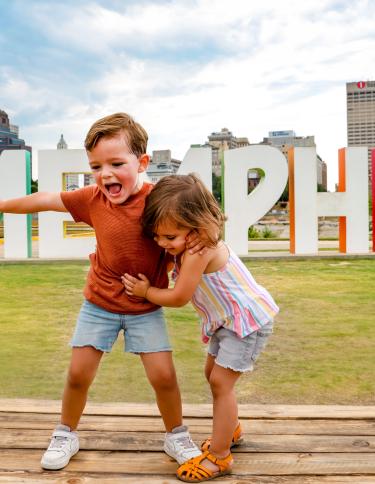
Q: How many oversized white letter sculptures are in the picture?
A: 5